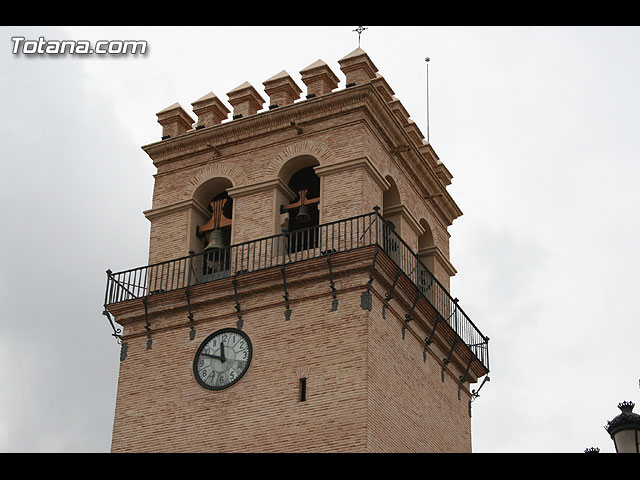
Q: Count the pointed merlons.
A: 11